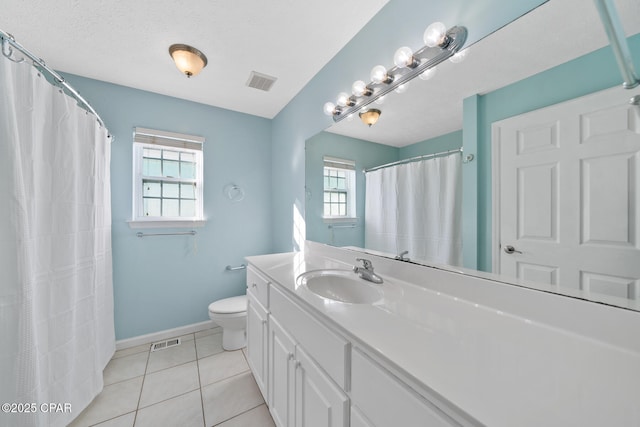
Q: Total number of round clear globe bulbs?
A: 6